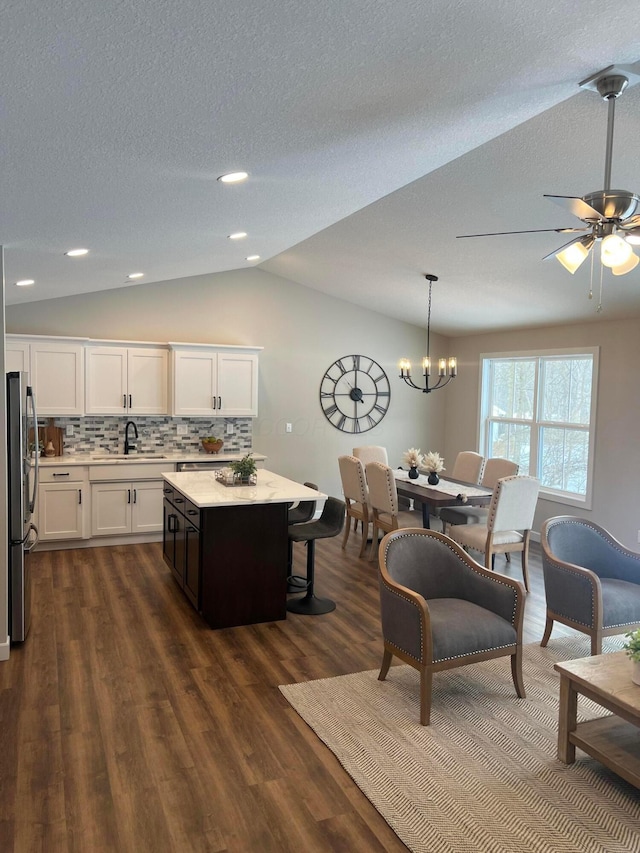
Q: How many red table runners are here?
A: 0